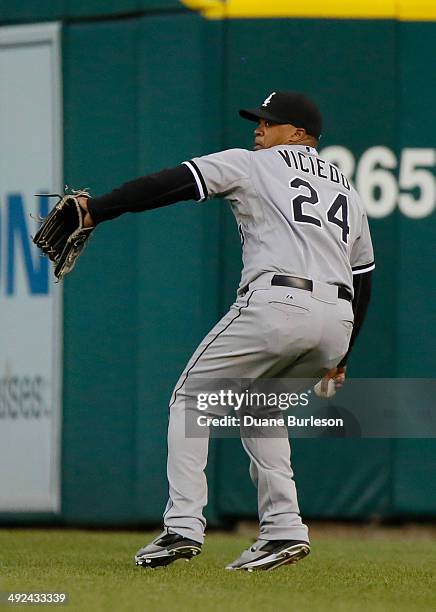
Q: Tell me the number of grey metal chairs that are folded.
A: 0